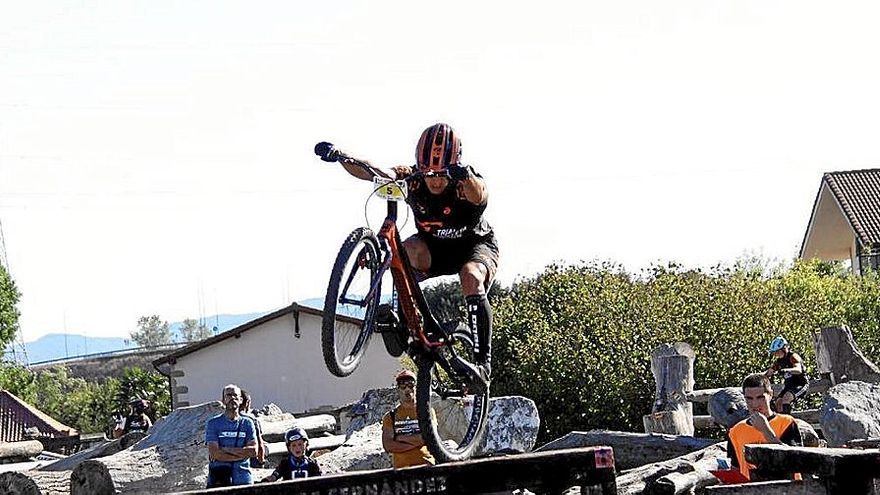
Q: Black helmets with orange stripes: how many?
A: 1